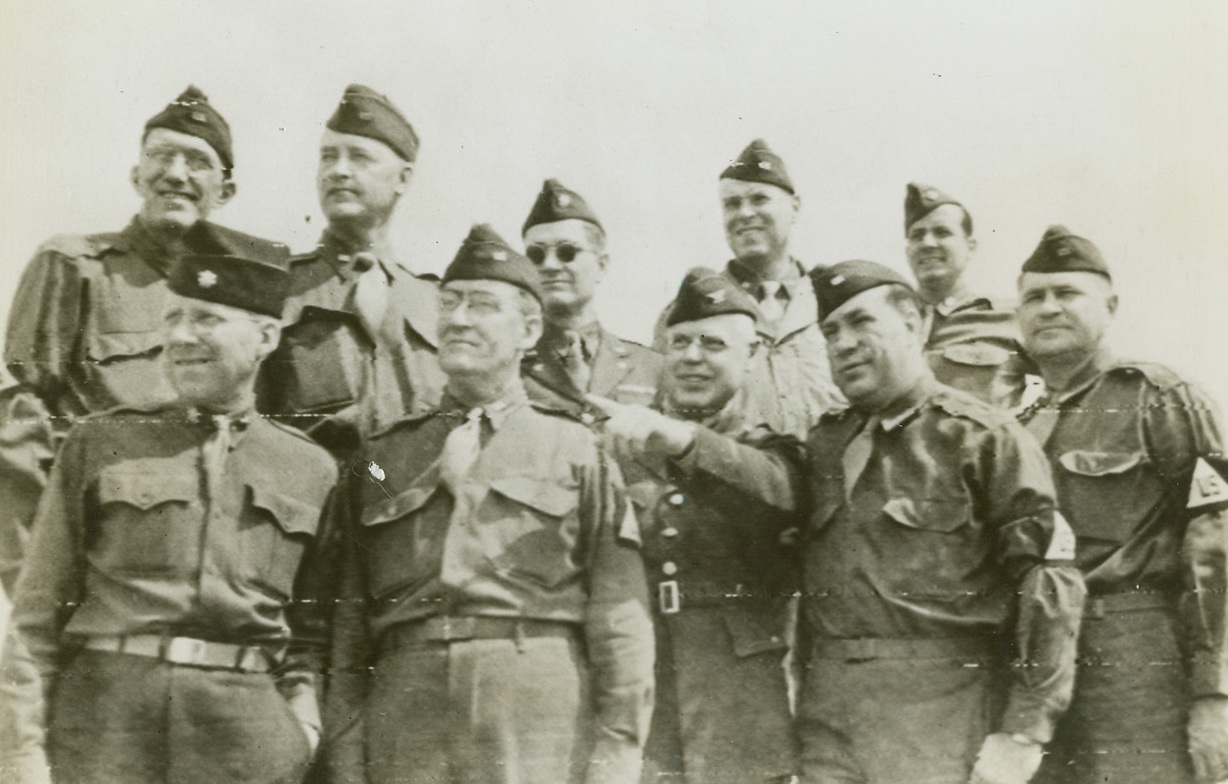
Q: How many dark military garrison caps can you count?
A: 10